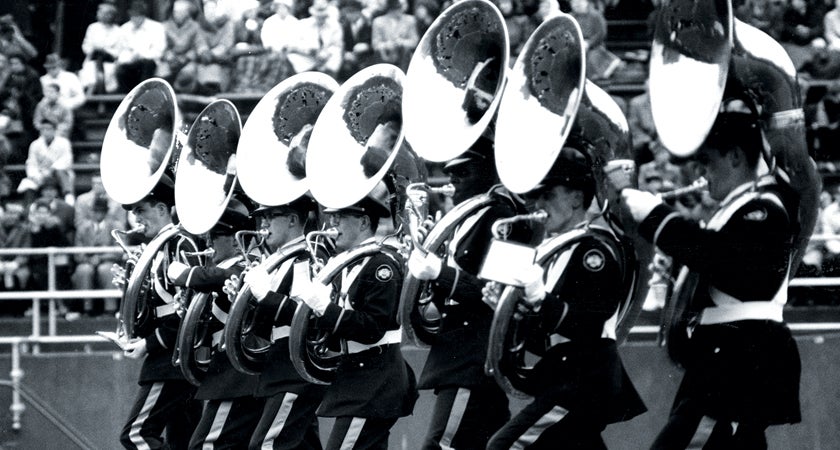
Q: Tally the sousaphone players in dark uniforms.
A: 7